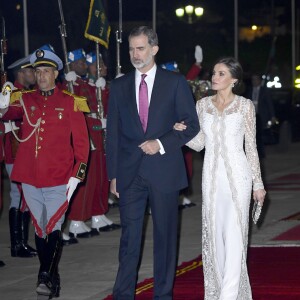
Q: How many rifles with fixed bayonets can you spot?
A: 3